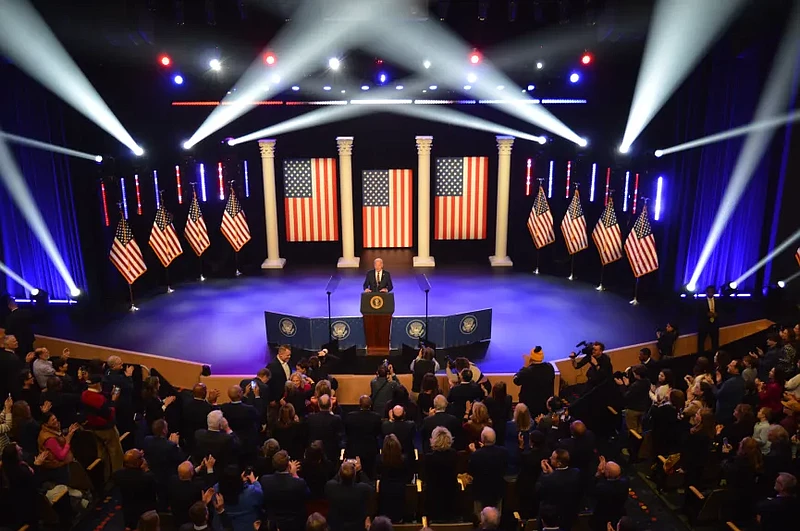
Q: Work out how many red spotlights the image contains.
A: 4